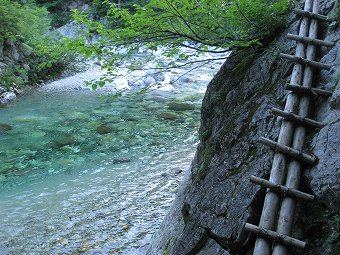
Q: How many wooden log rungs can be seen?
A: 8